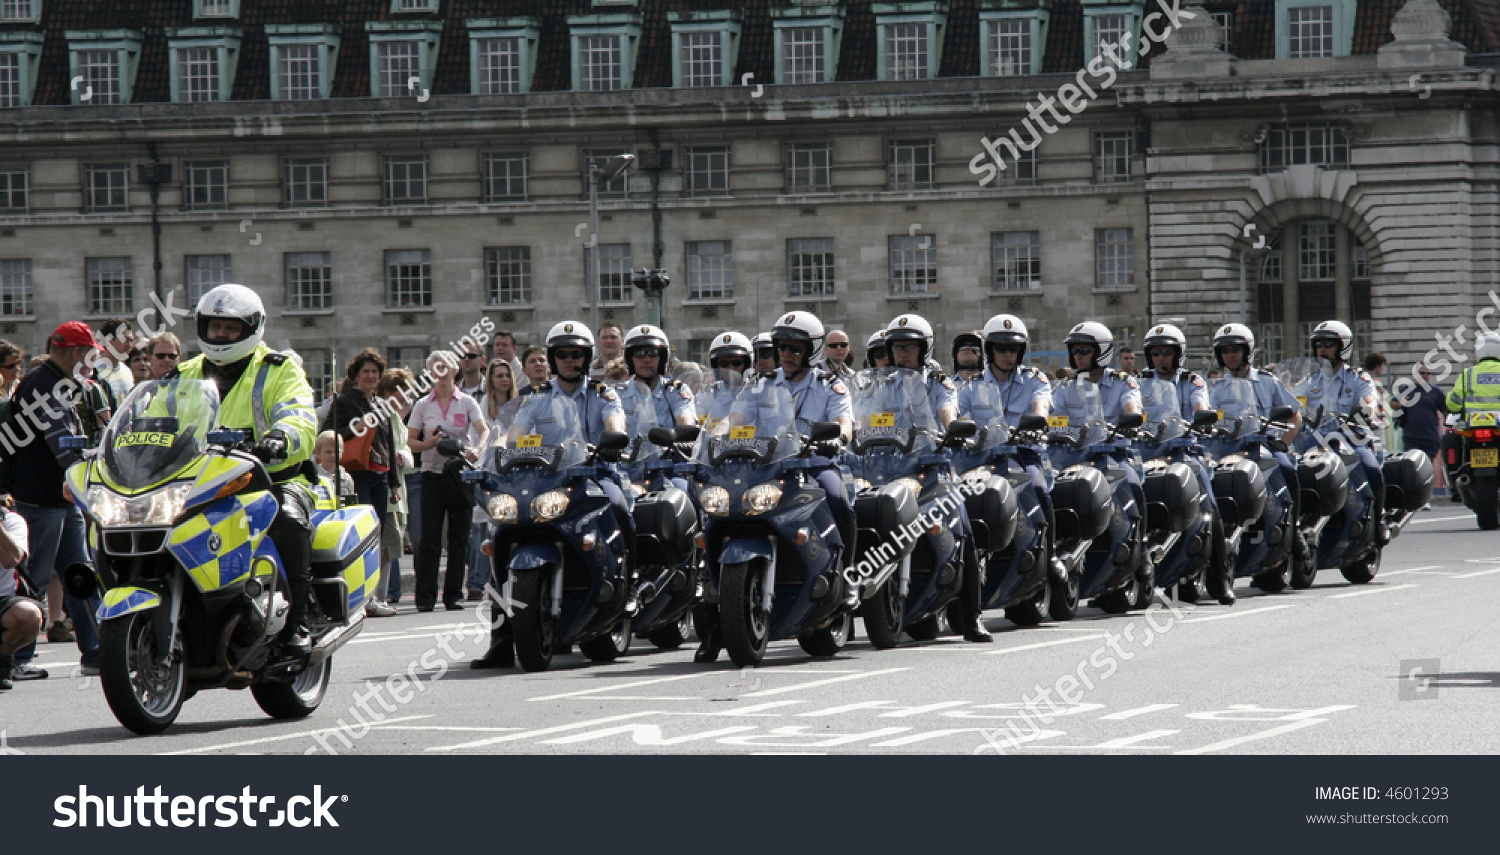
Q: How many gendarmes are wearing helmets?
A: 13